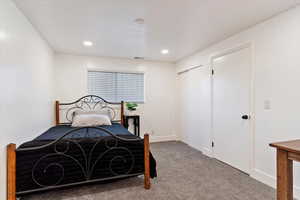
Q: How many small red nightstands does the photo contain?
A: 0